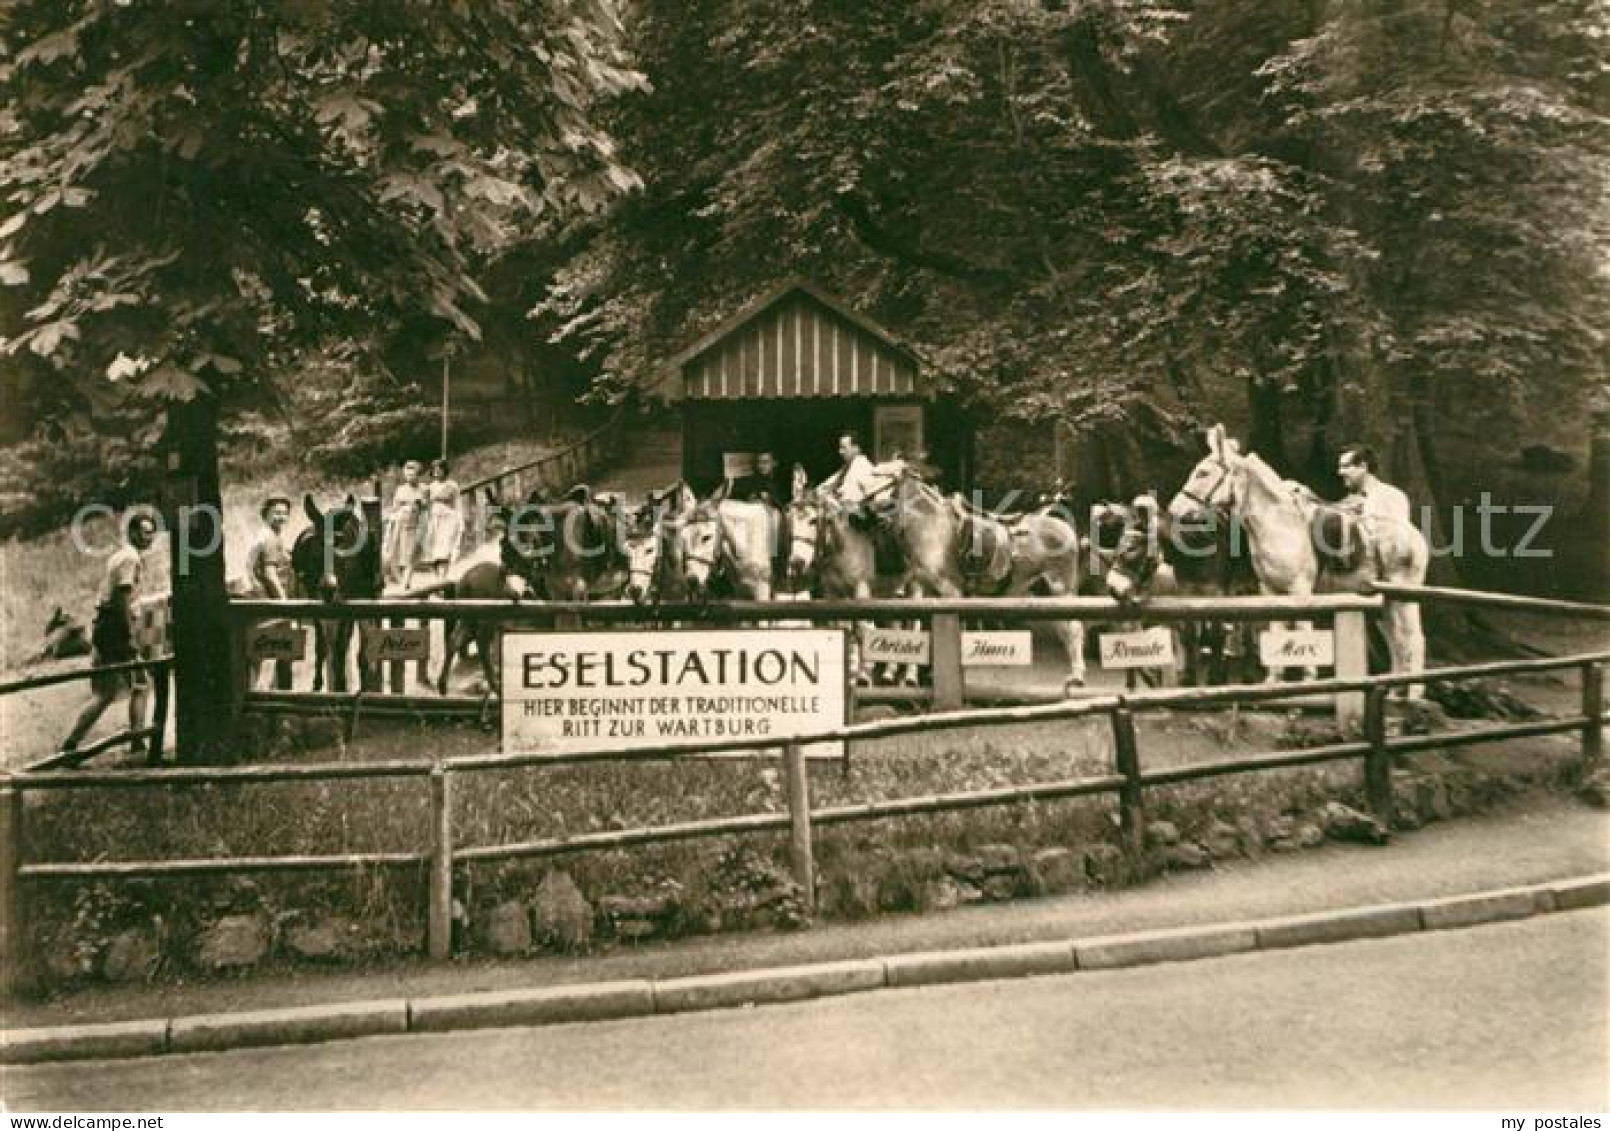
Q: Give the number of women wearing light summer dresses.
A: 2